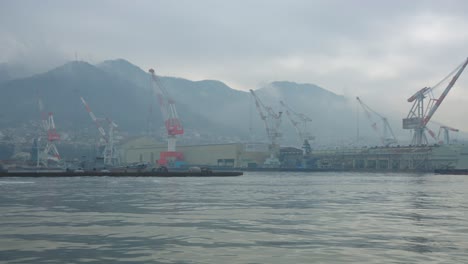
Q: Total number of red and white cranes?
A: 8